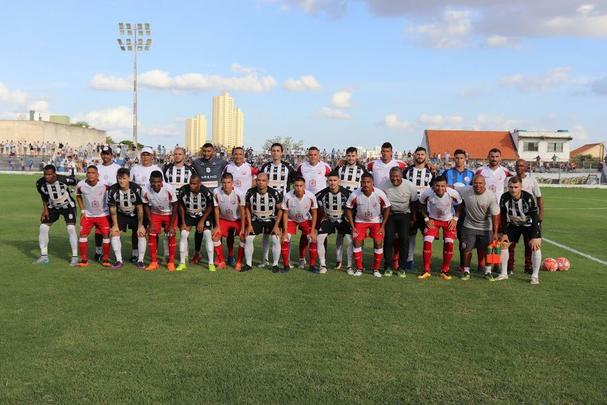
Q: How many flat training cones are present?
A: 0